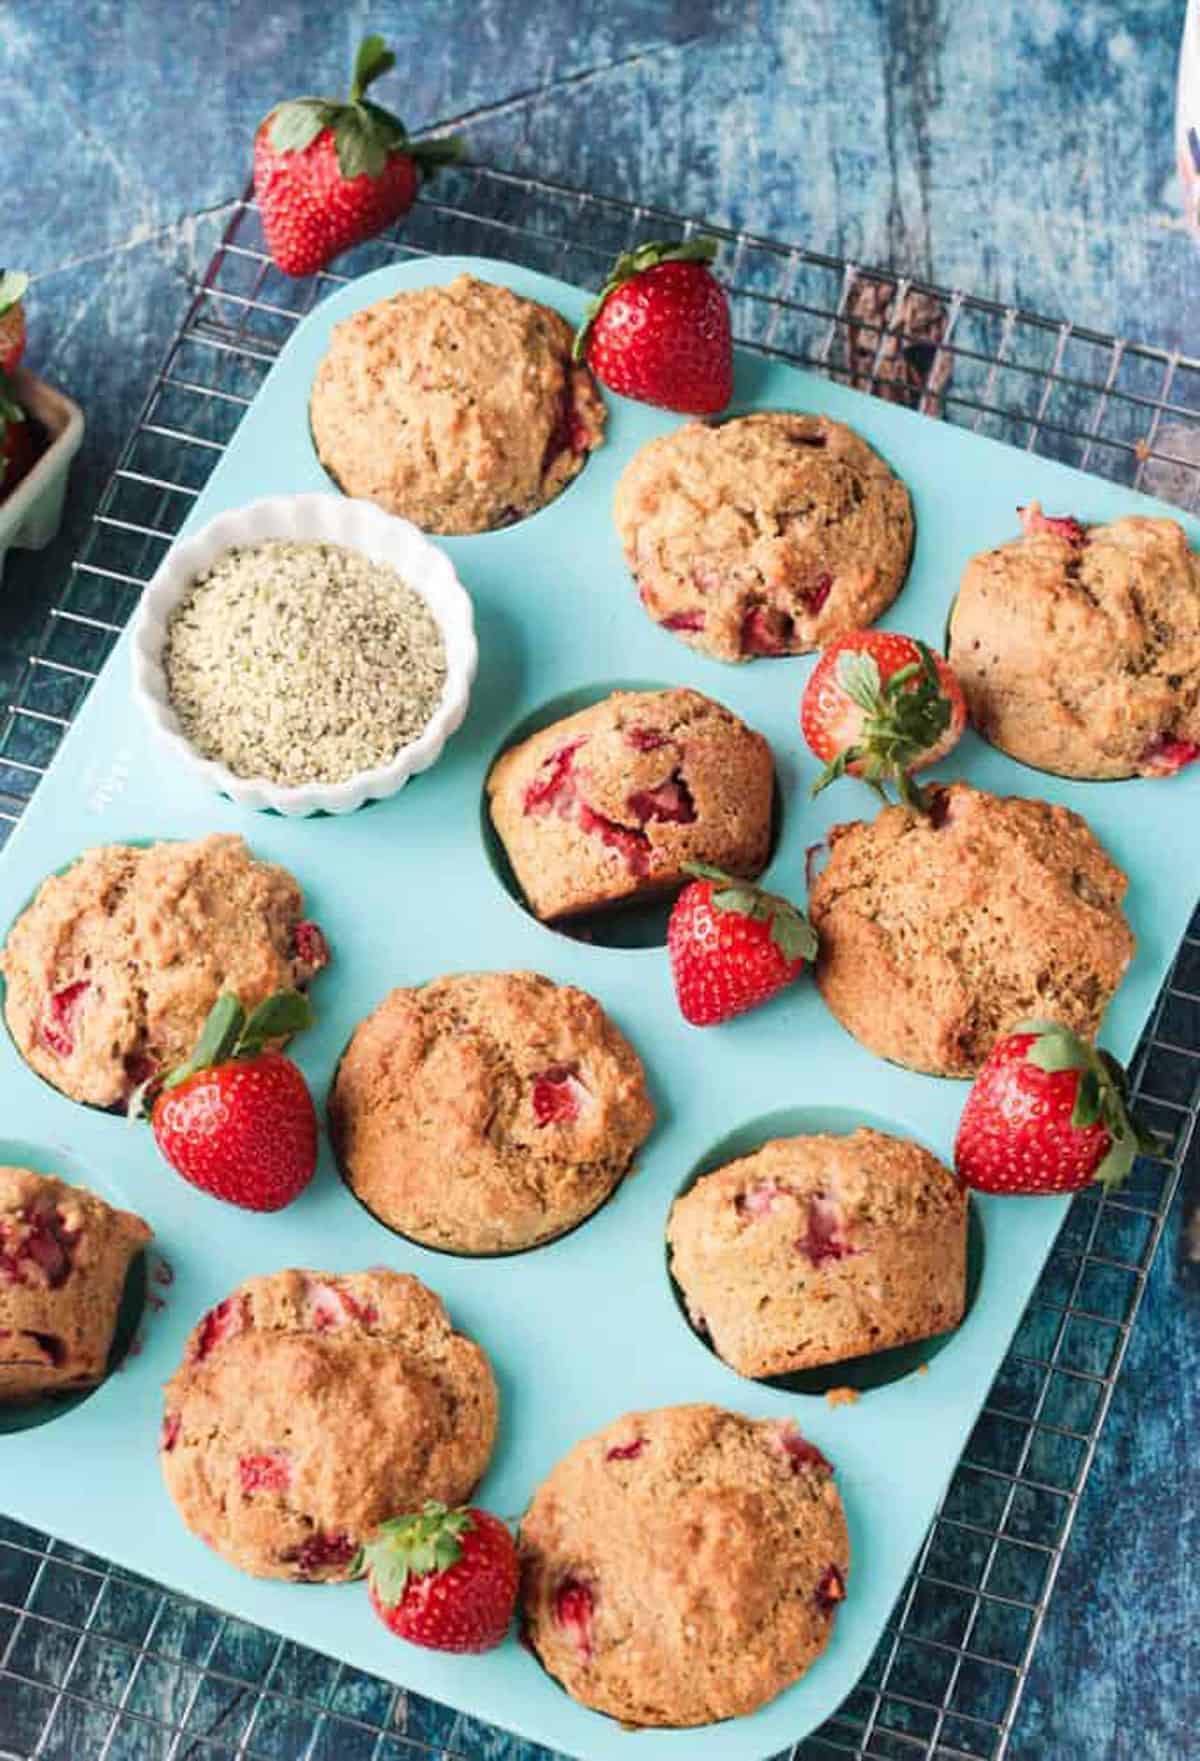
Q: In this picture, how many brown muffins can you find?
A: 11